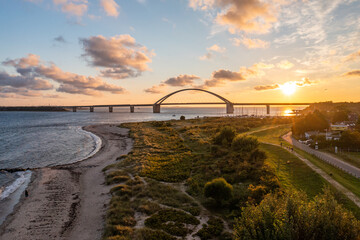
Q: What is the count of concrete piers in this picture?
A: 7